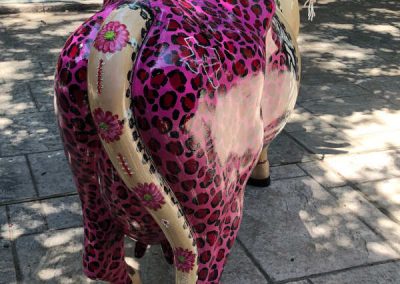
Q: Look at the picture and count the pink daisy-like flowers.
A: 4